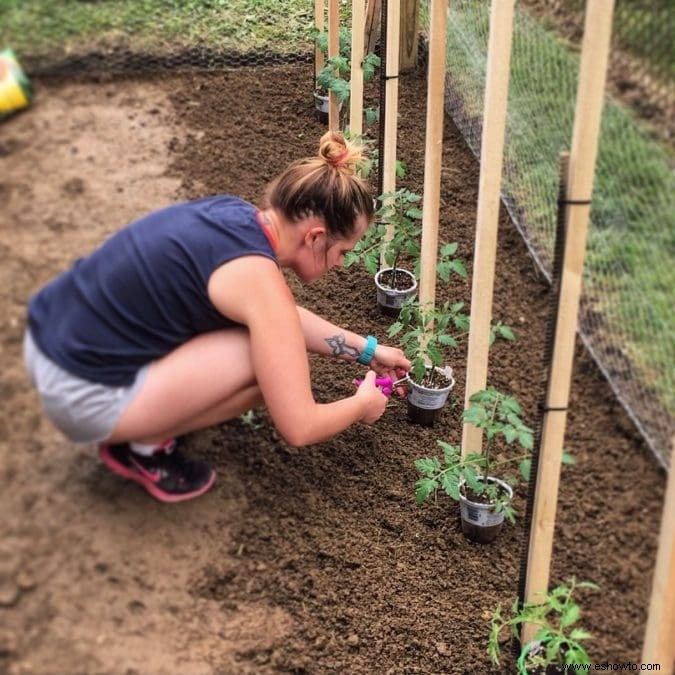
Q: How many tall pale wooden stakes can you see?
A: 8